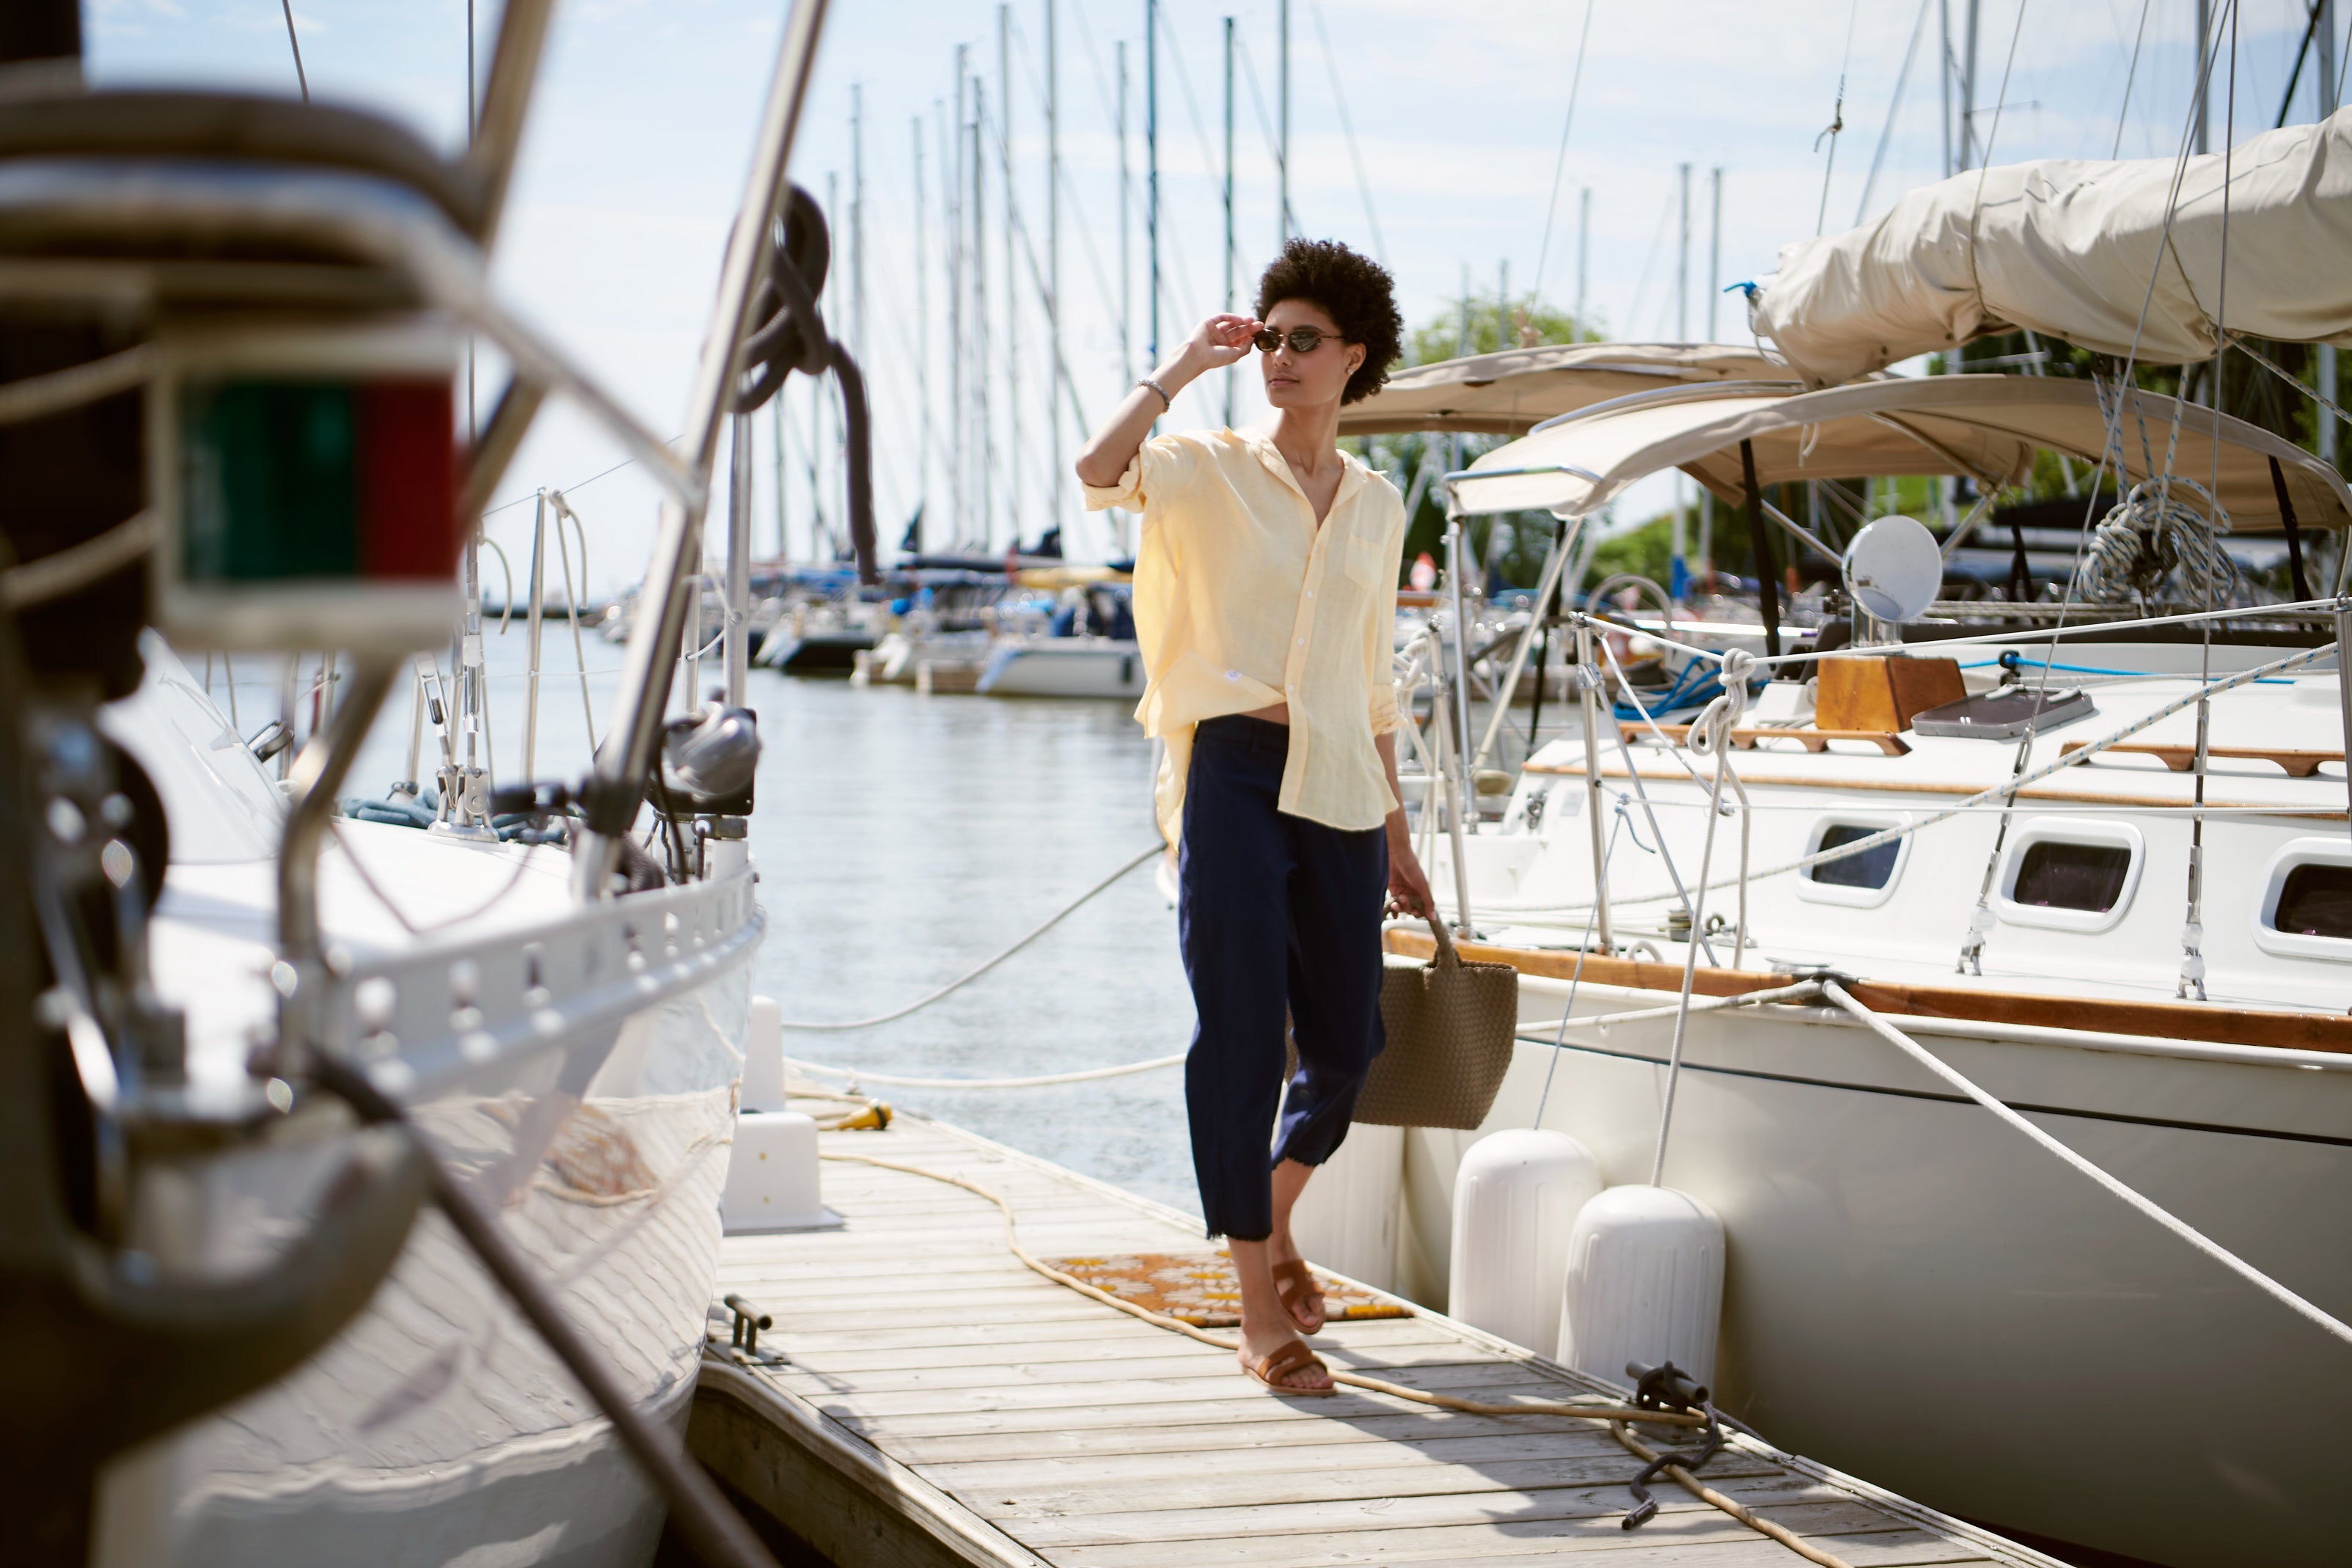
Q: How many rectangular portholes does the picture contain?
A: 3